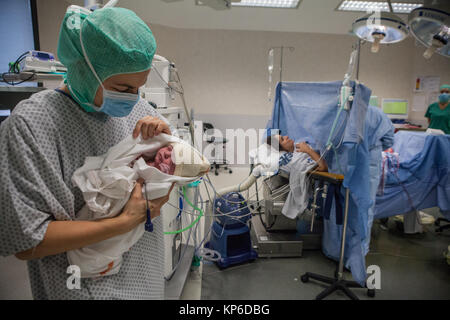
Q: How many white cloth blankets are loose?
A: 1